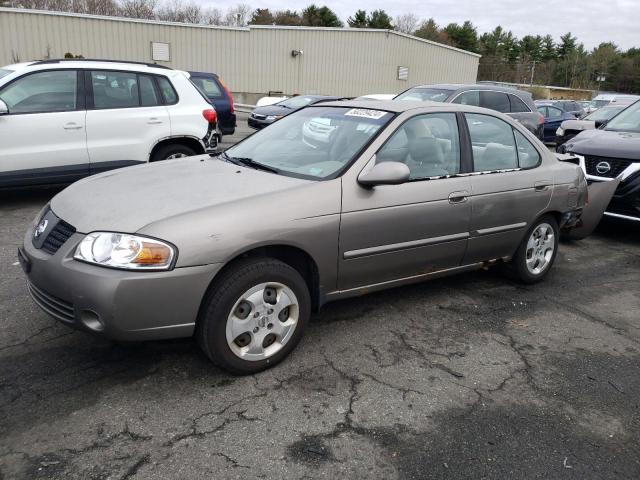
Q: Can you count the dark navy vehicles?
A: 2